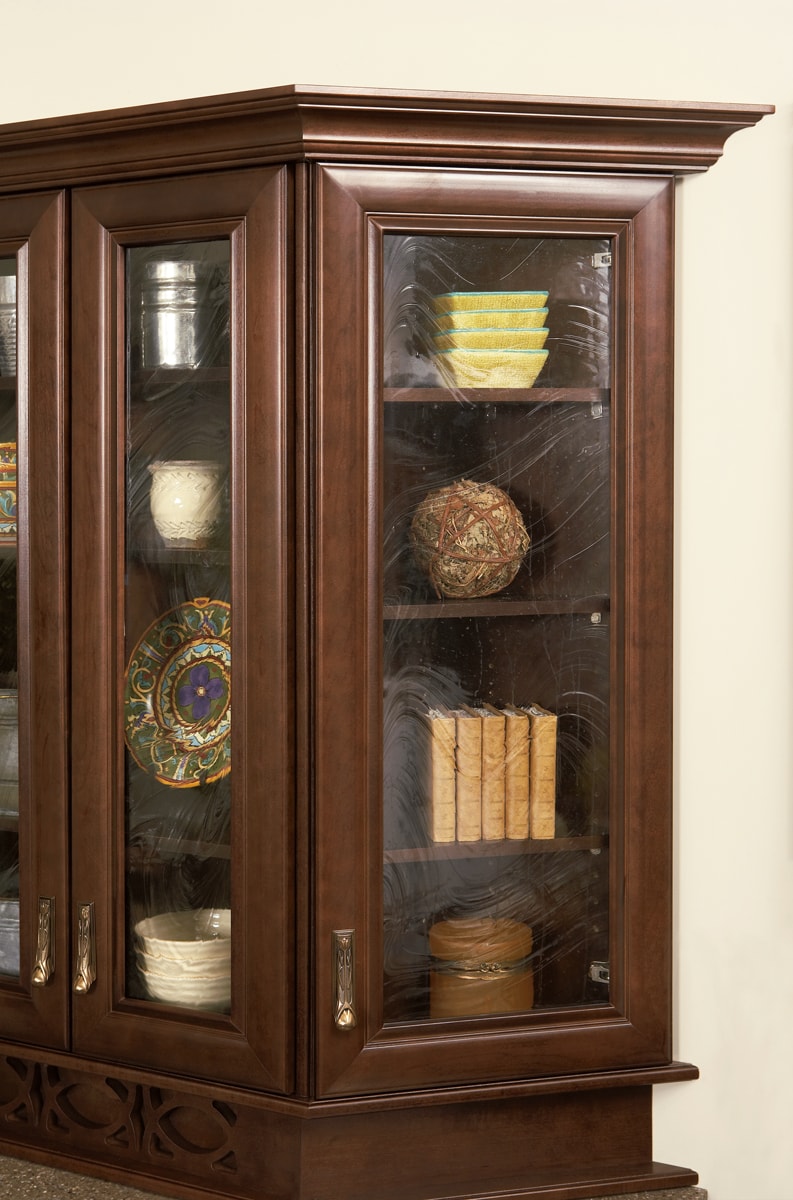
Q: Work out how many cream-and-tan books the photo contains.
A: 5